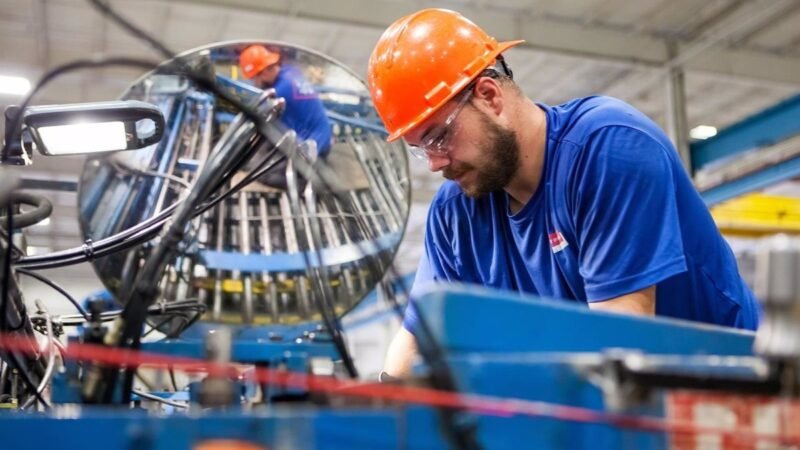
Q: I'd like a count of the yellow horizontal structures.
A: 1